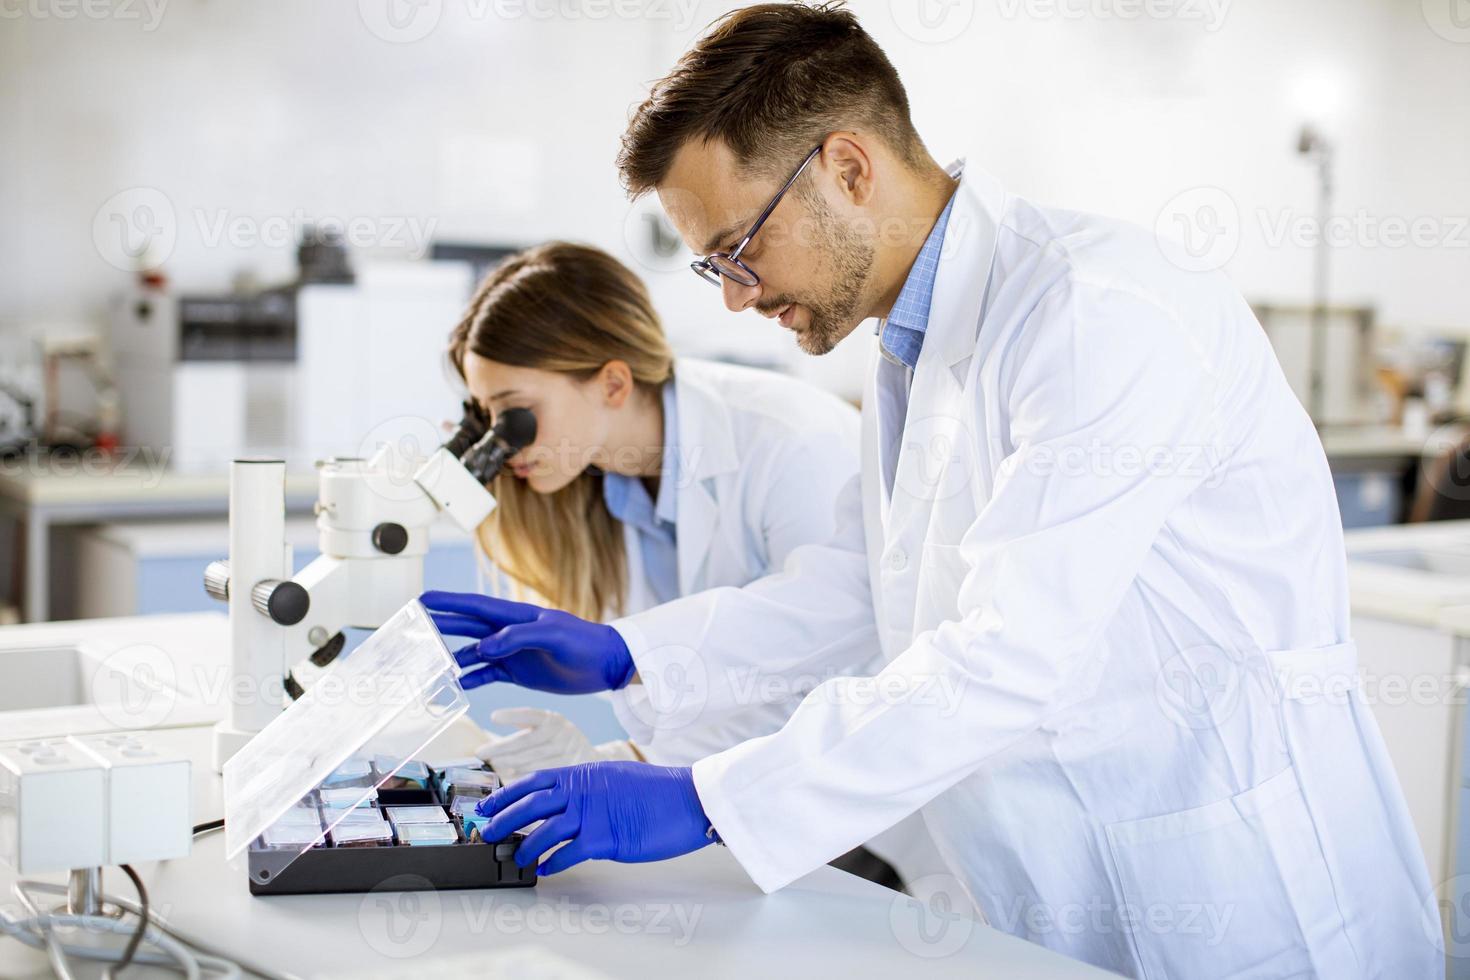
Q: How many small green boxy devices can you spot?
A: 2